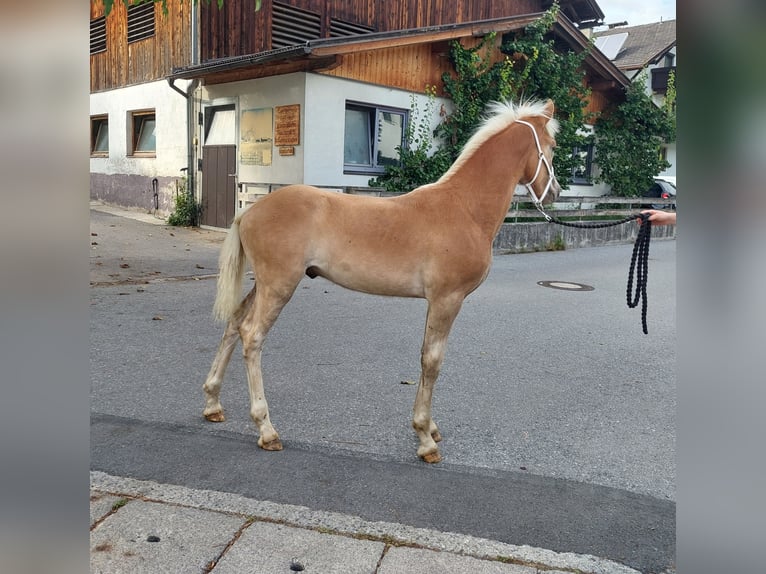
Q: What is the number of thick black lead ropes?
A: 1